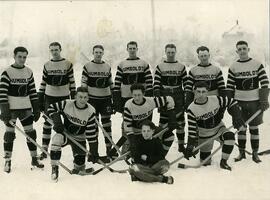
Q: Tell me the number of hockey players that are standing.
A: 7